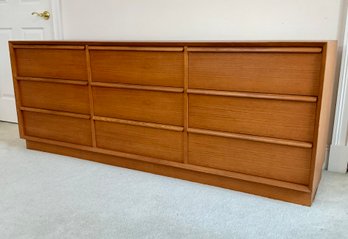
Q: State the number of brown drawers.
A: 9